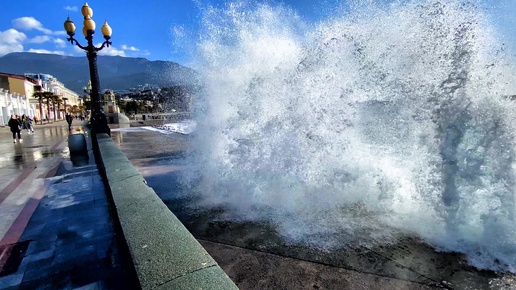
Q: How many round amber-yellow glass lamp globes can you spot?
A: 5